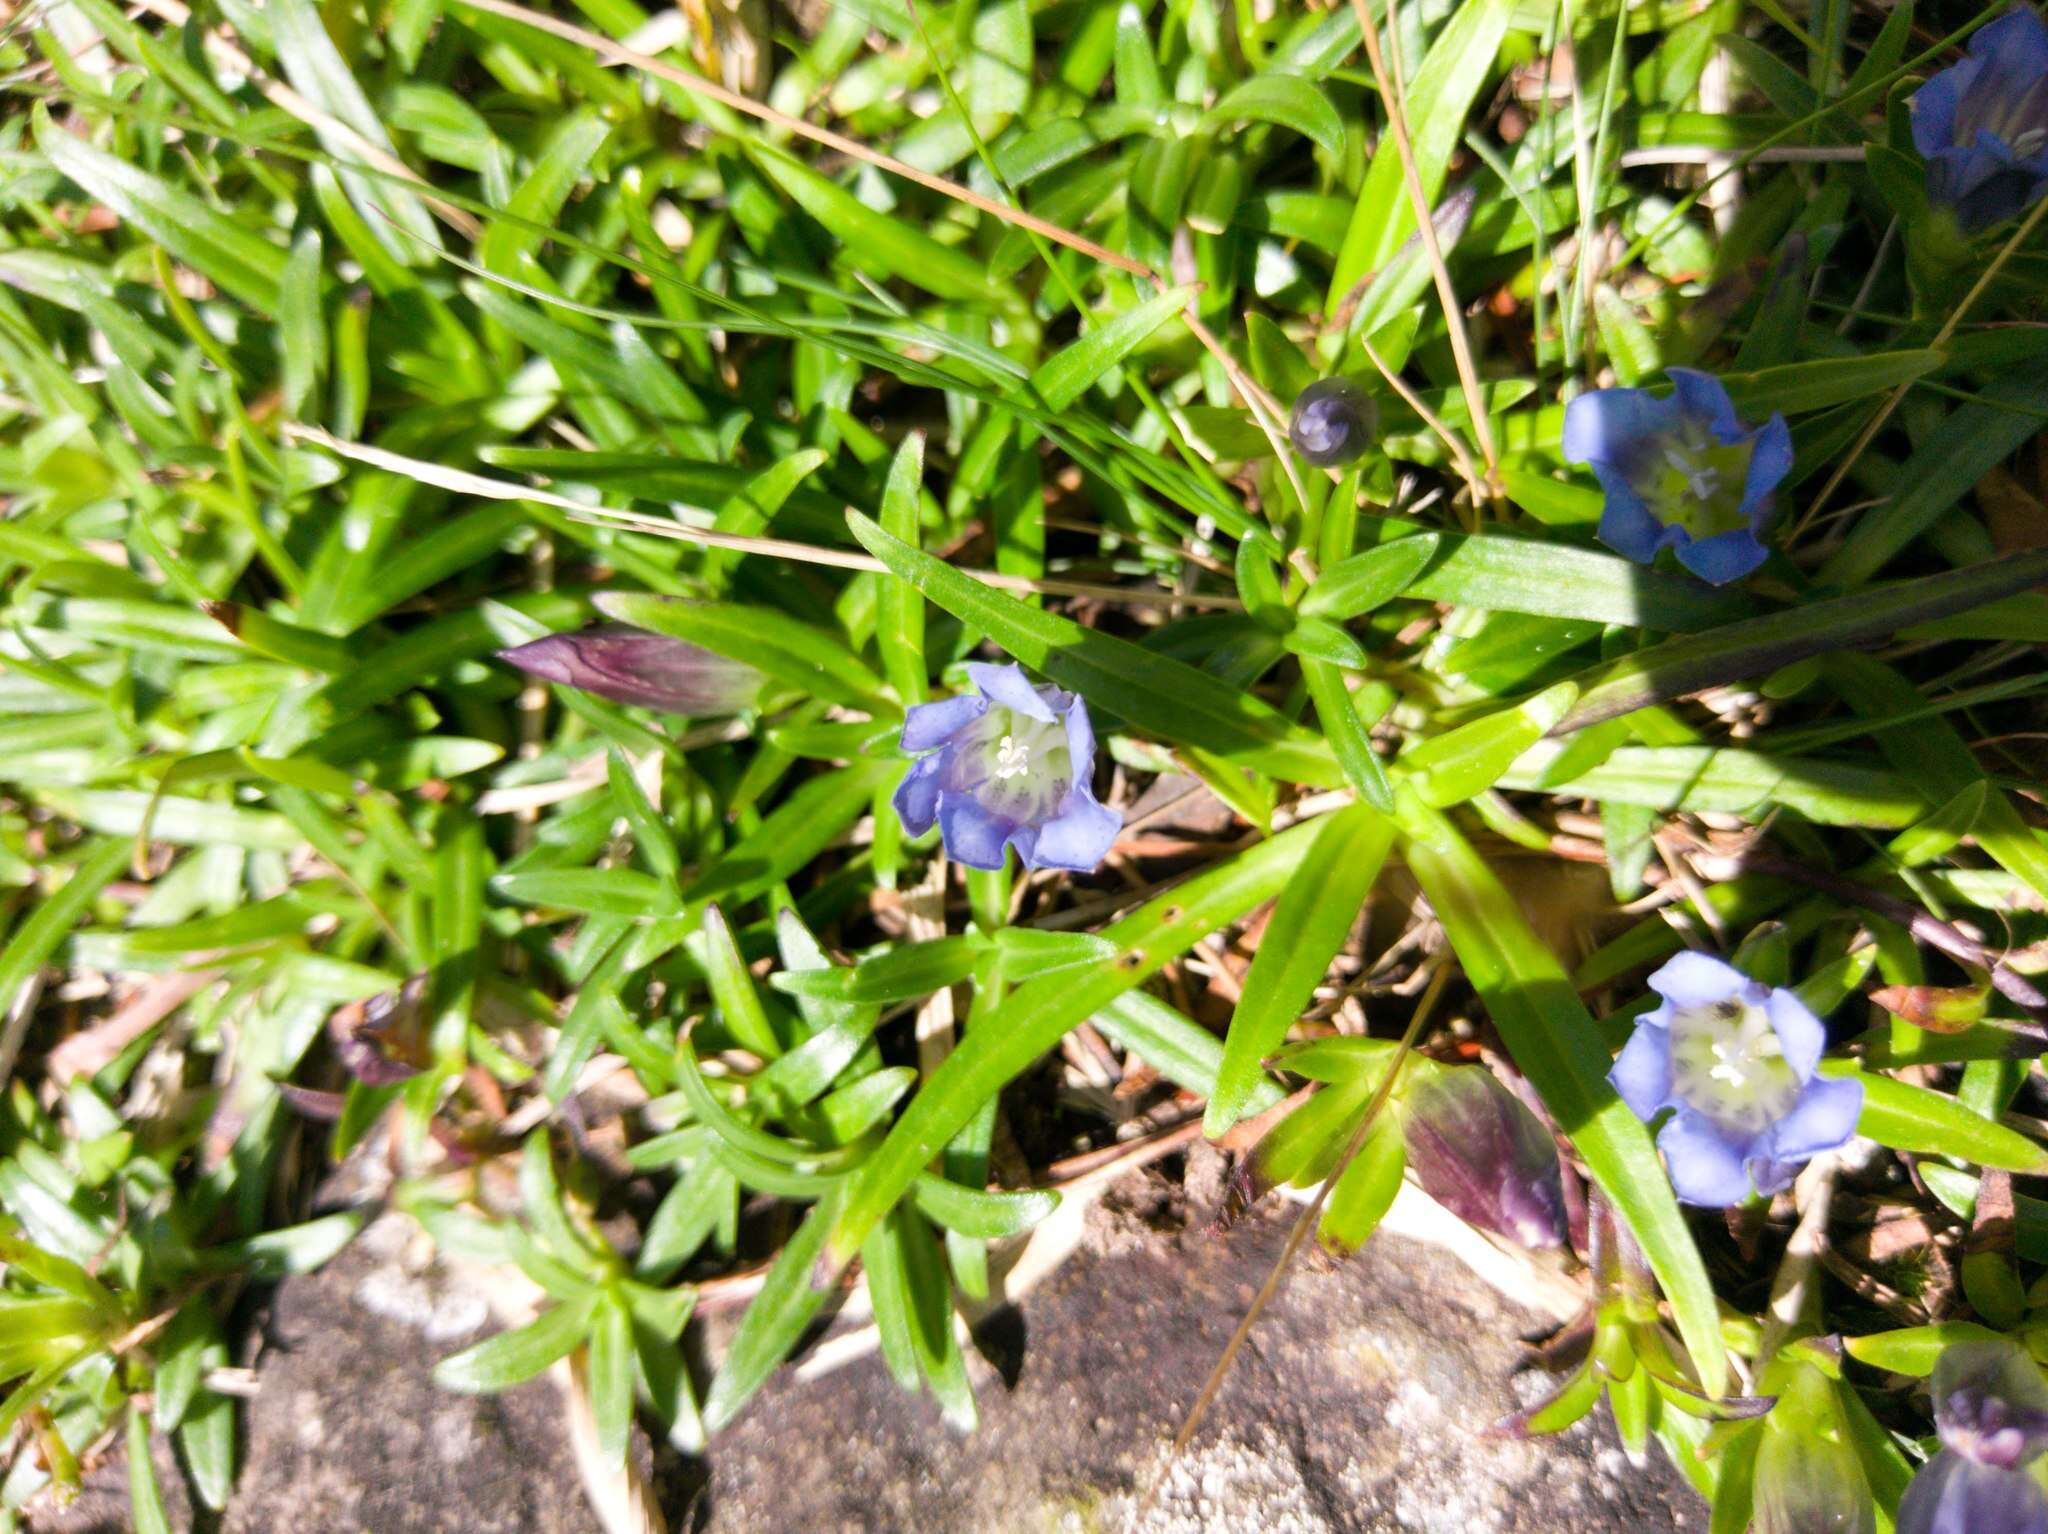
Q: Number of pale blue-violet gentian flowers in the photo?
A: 4